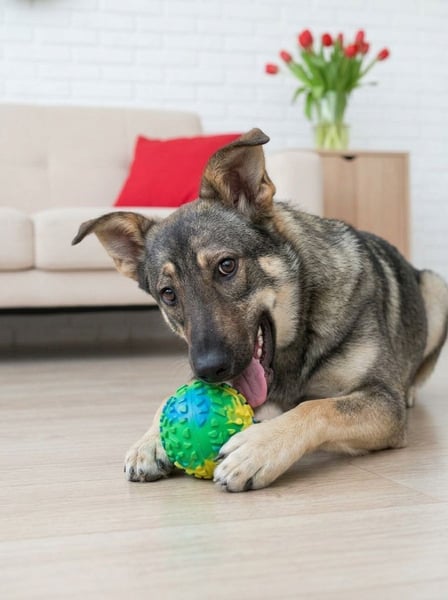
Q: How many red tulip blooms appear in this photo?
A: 9